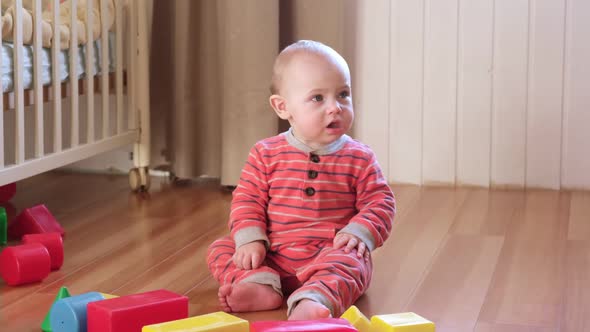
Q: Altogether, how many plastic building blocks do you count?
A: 13